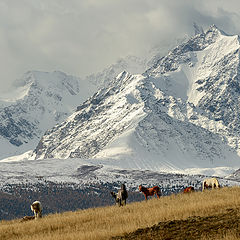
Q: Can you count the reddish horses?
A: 2